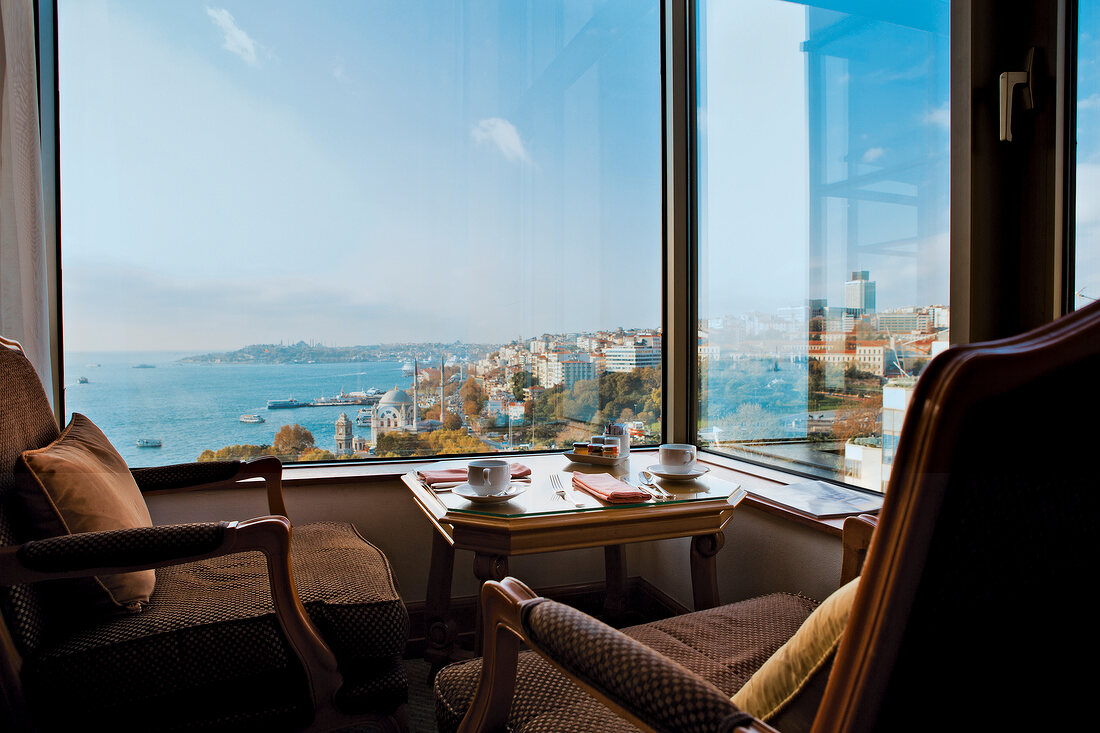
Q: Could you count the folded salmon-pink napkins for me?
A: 2